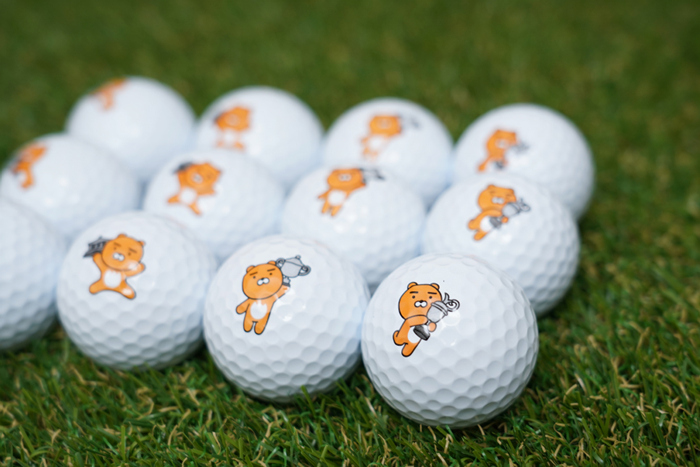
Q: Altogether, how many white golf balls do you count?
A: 12